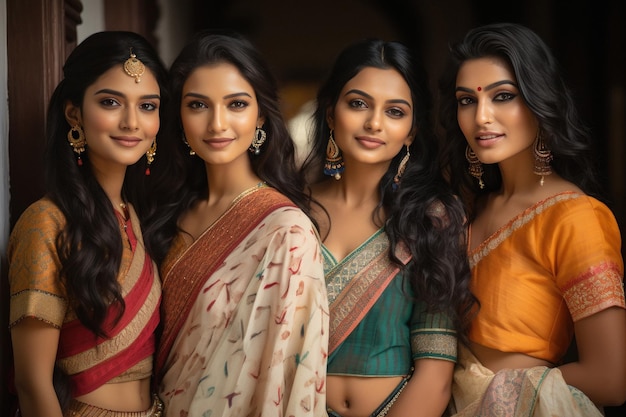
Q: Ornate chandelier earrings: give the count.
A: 8